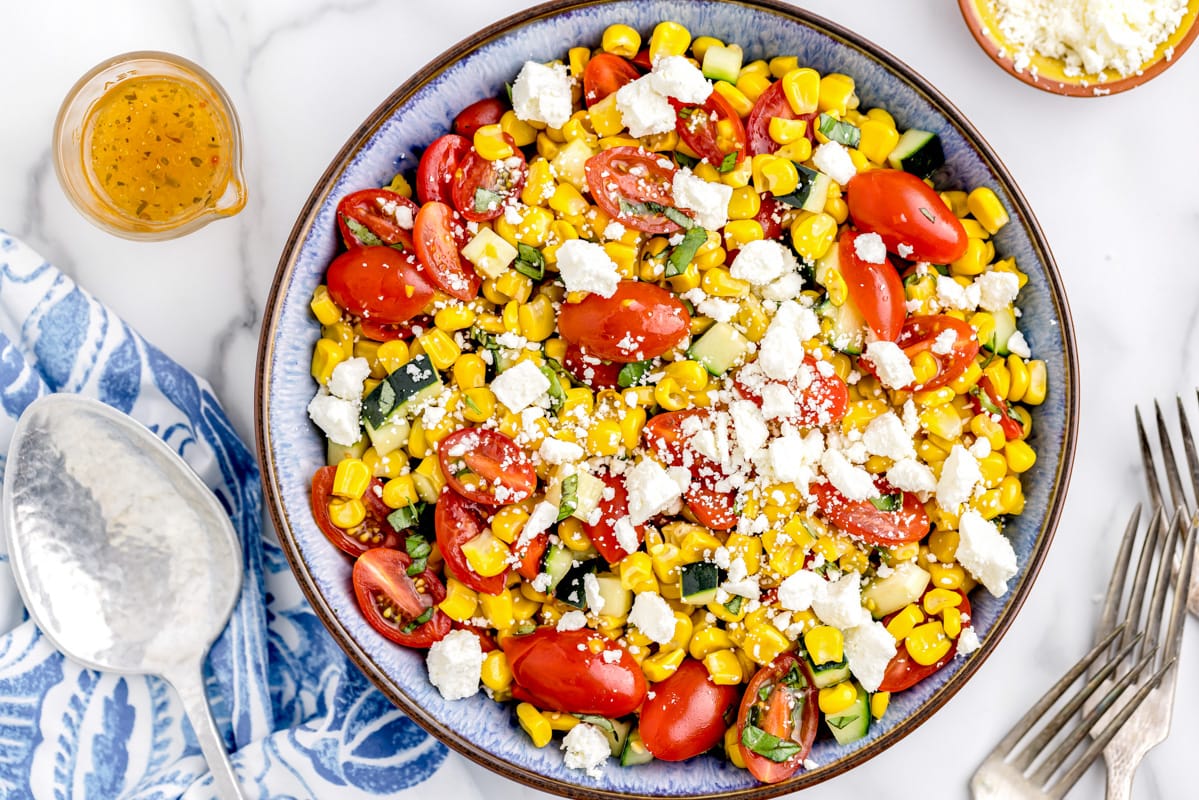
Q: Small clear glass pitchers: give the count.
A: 1